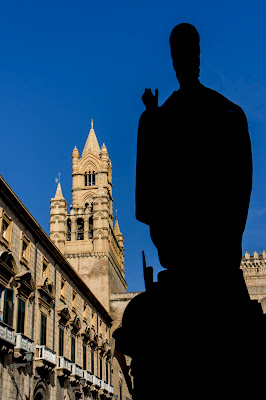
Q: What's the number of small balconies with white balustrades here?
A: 9